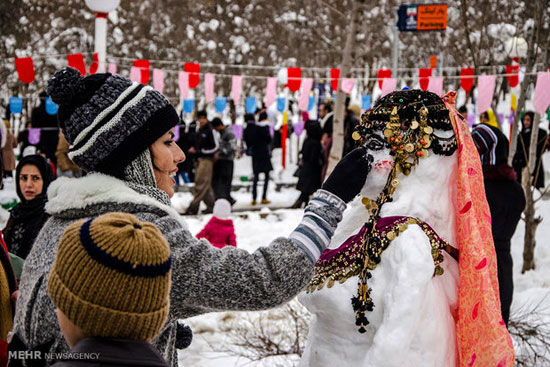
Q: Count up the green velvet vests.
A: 0